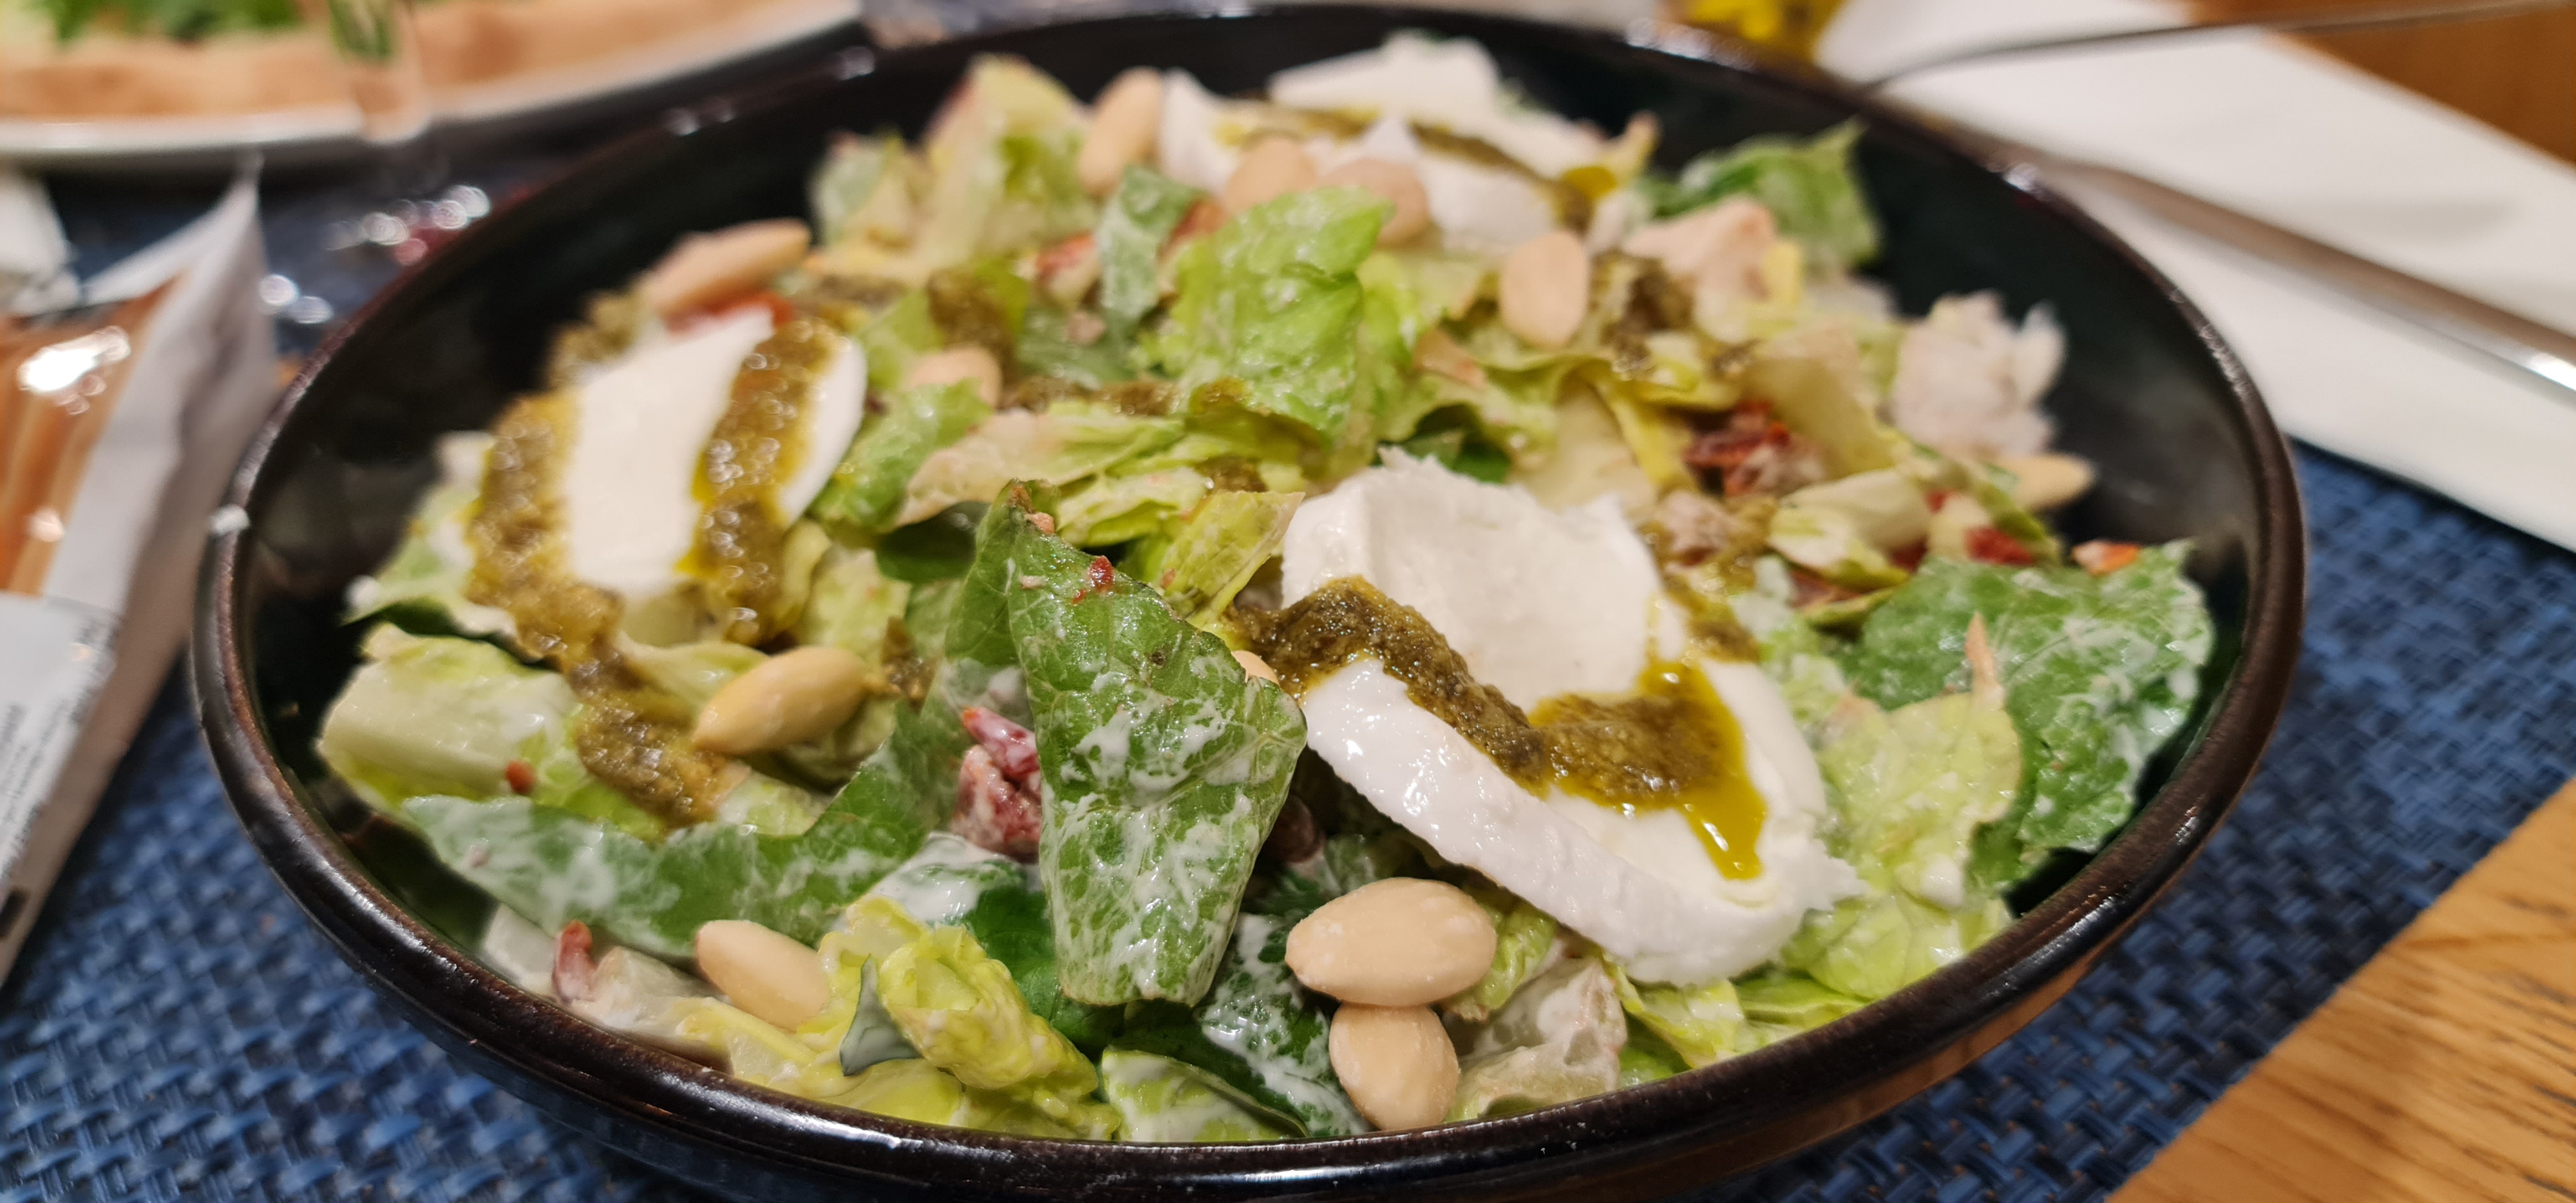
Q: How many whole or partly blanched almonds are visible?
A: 12